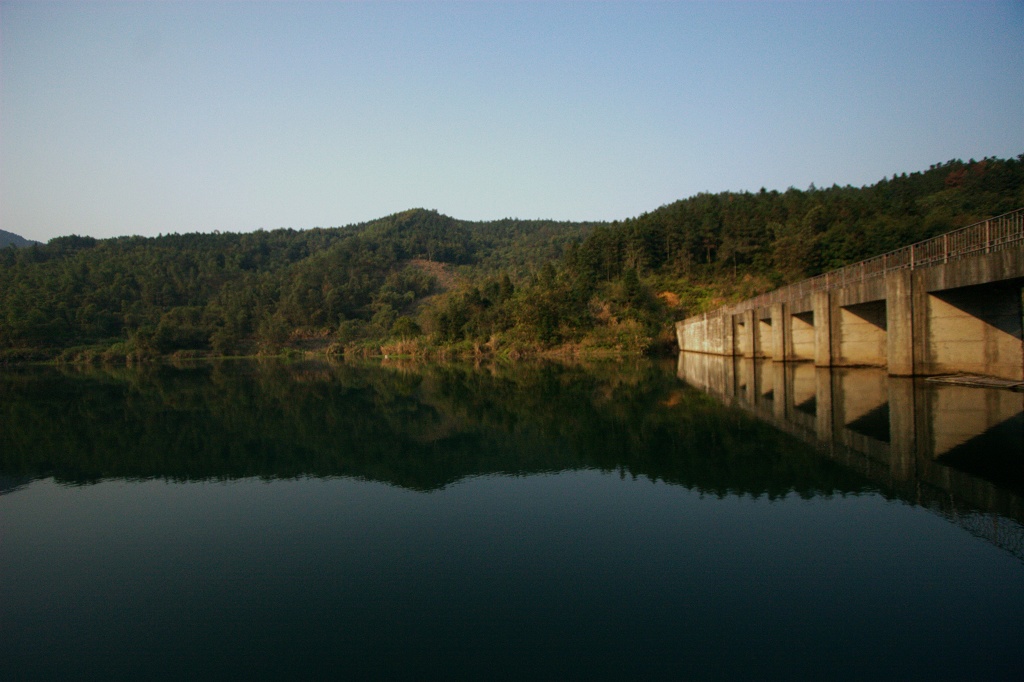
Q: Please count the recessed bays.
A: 5